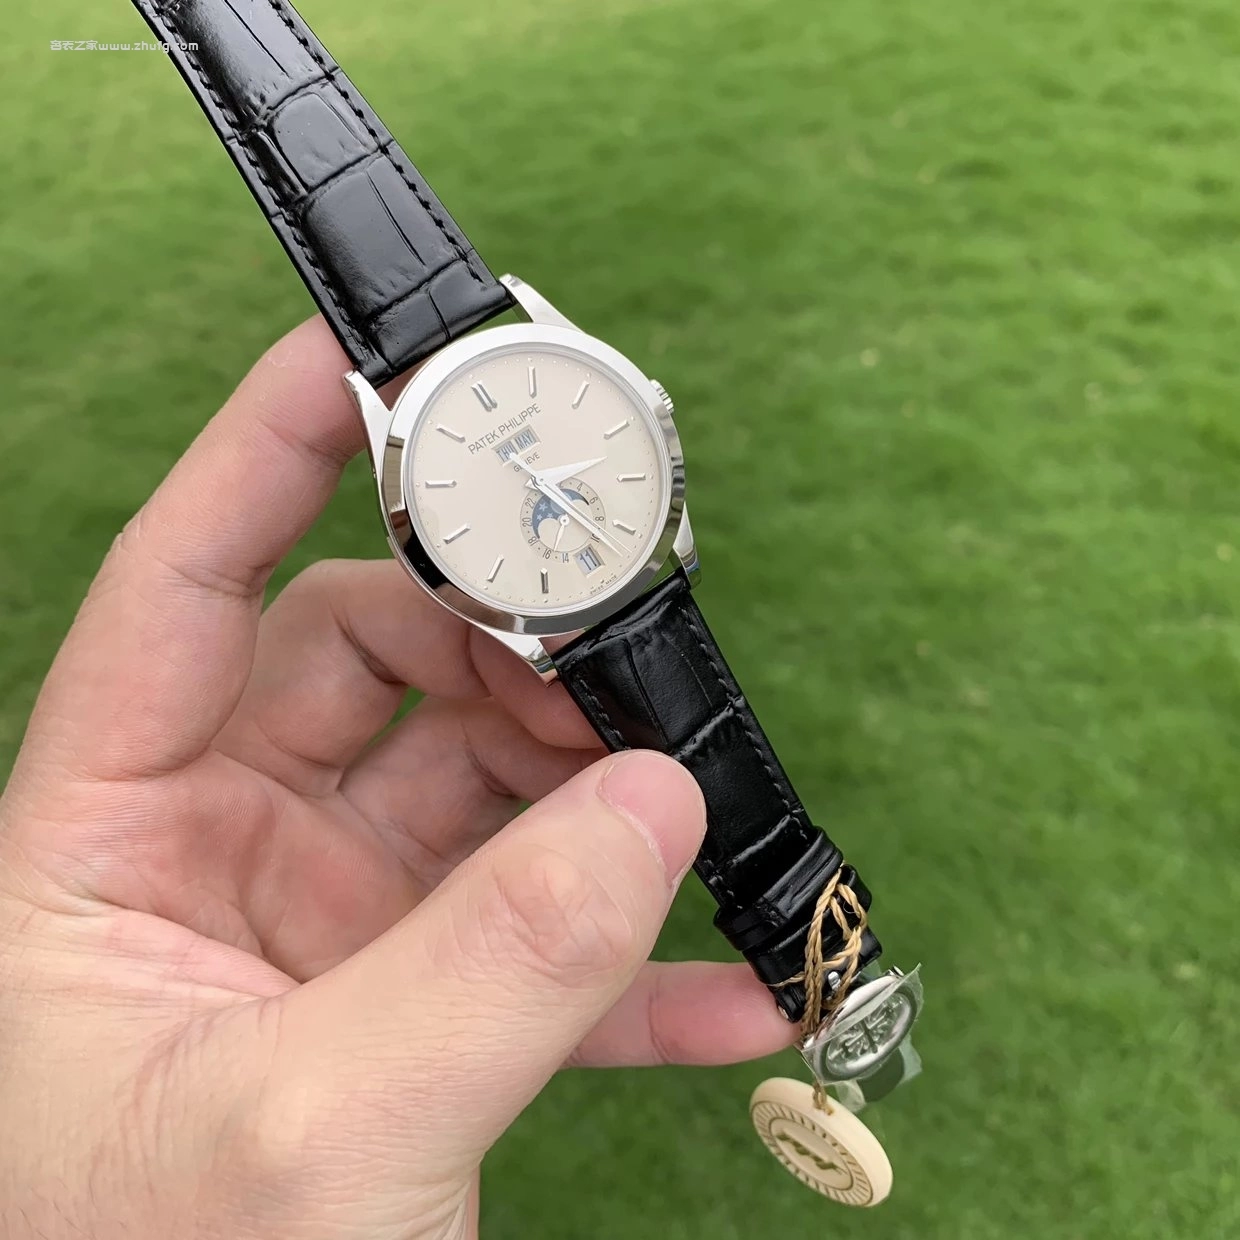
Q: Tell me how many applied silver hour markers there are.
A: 11